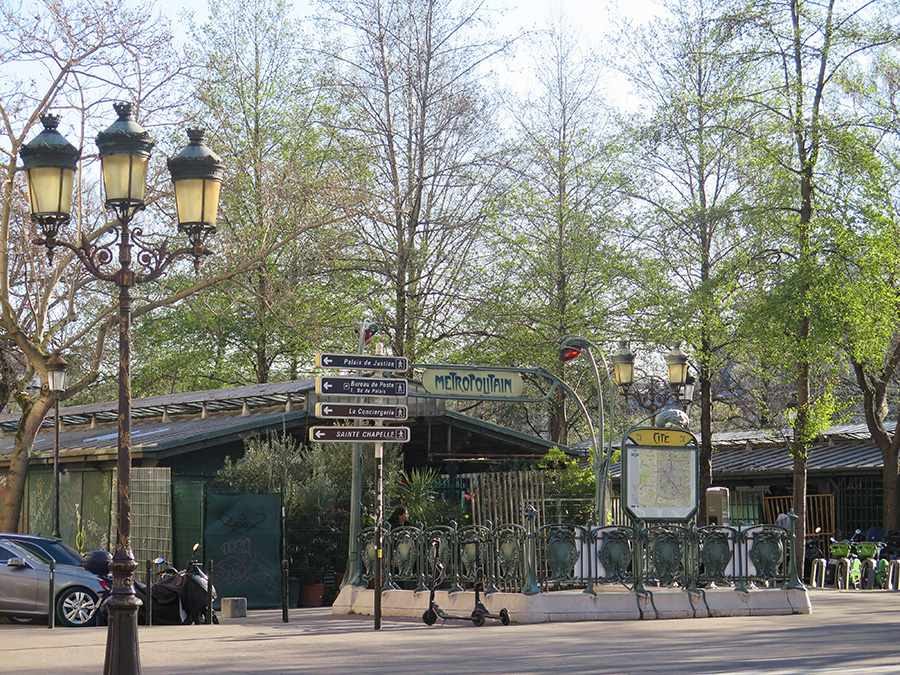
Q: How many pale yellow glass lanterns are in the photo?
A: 5